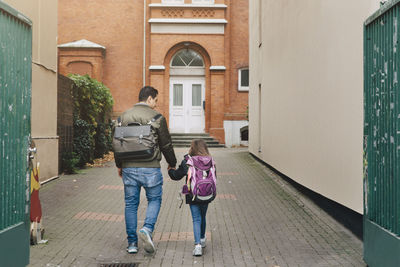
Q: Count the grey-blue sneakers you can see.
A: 2